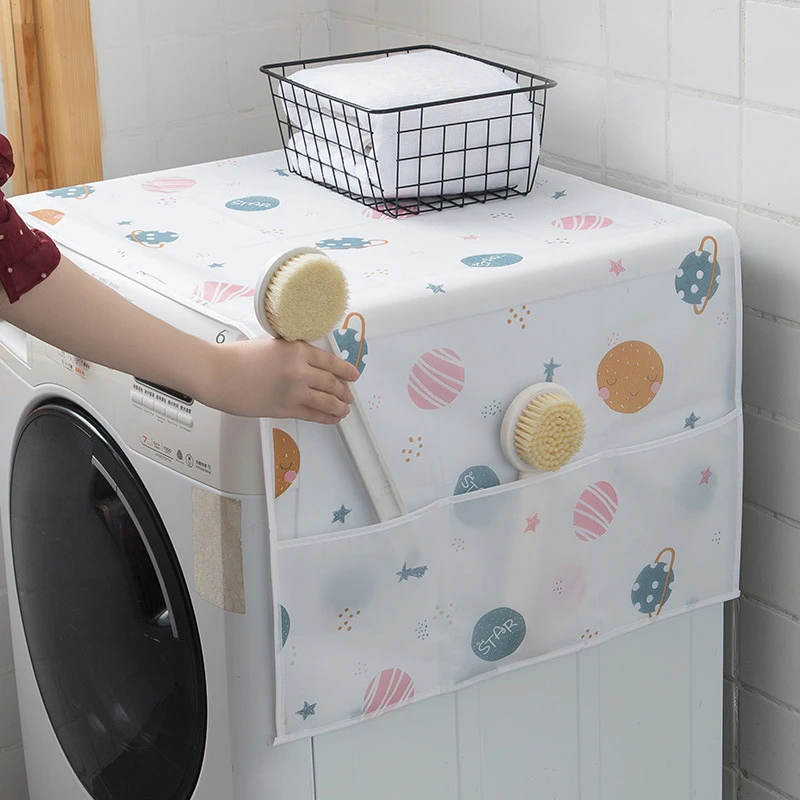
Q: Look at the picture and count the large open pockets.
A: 3